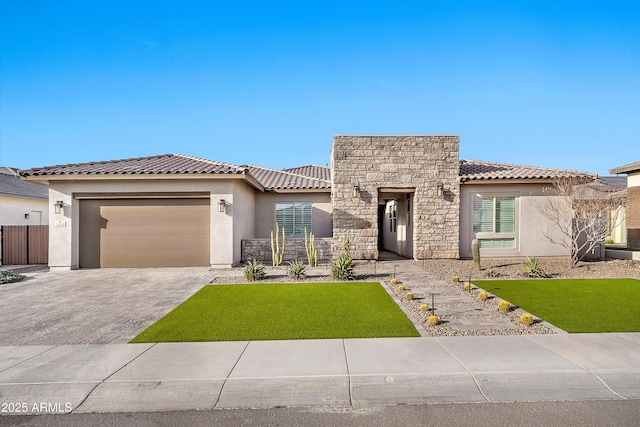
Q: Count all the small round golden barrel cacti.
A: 10